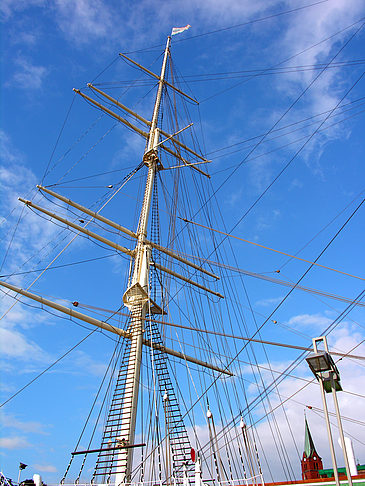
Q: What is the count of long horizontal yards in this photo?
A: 6